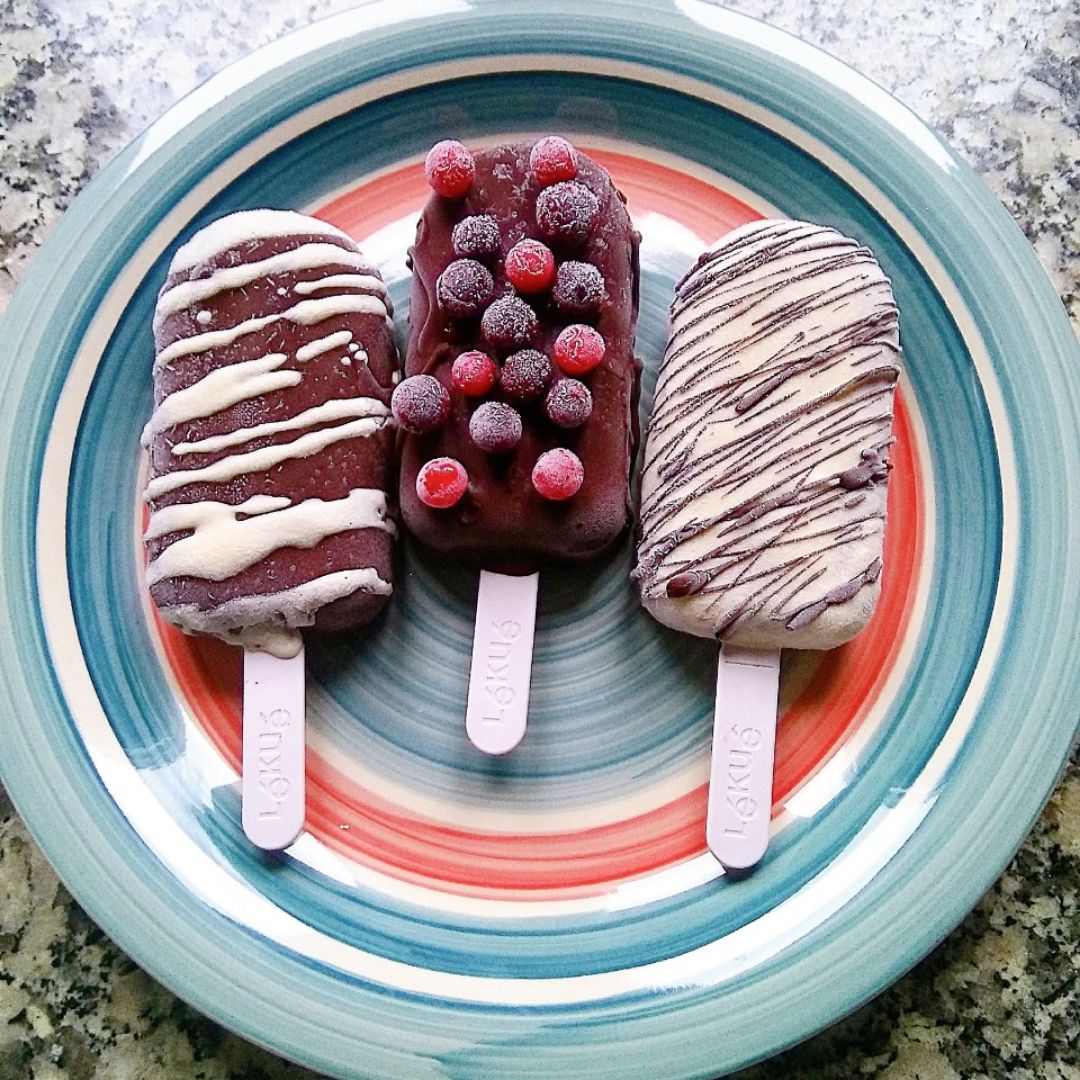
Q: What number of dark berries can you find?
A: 9